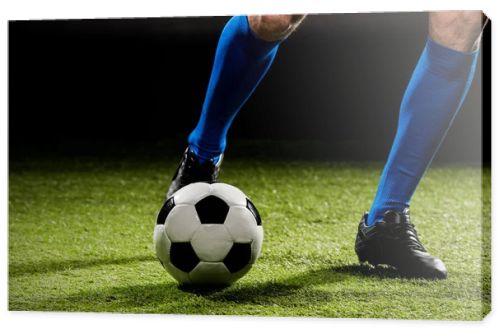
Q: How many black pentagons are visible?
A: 5